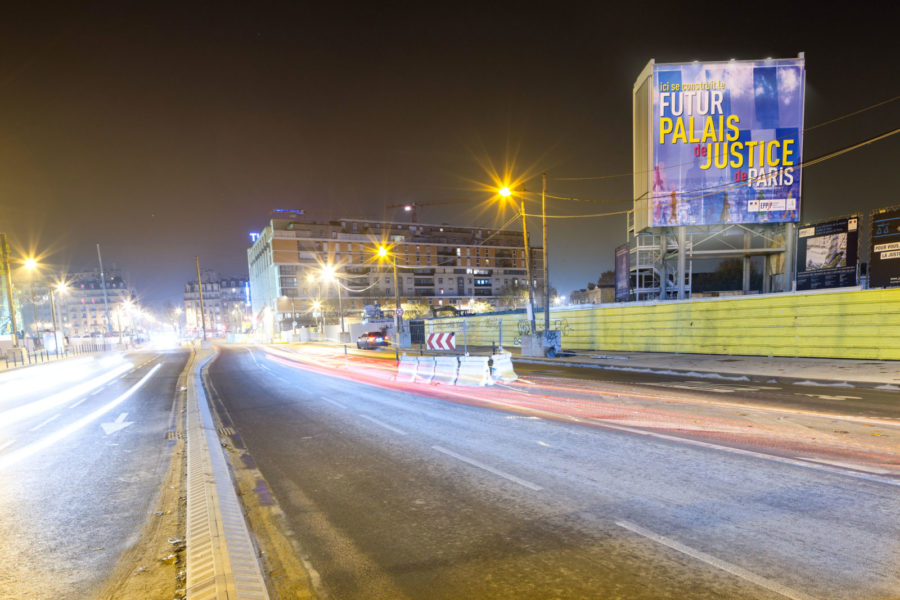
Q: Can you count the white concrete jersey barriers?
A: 5